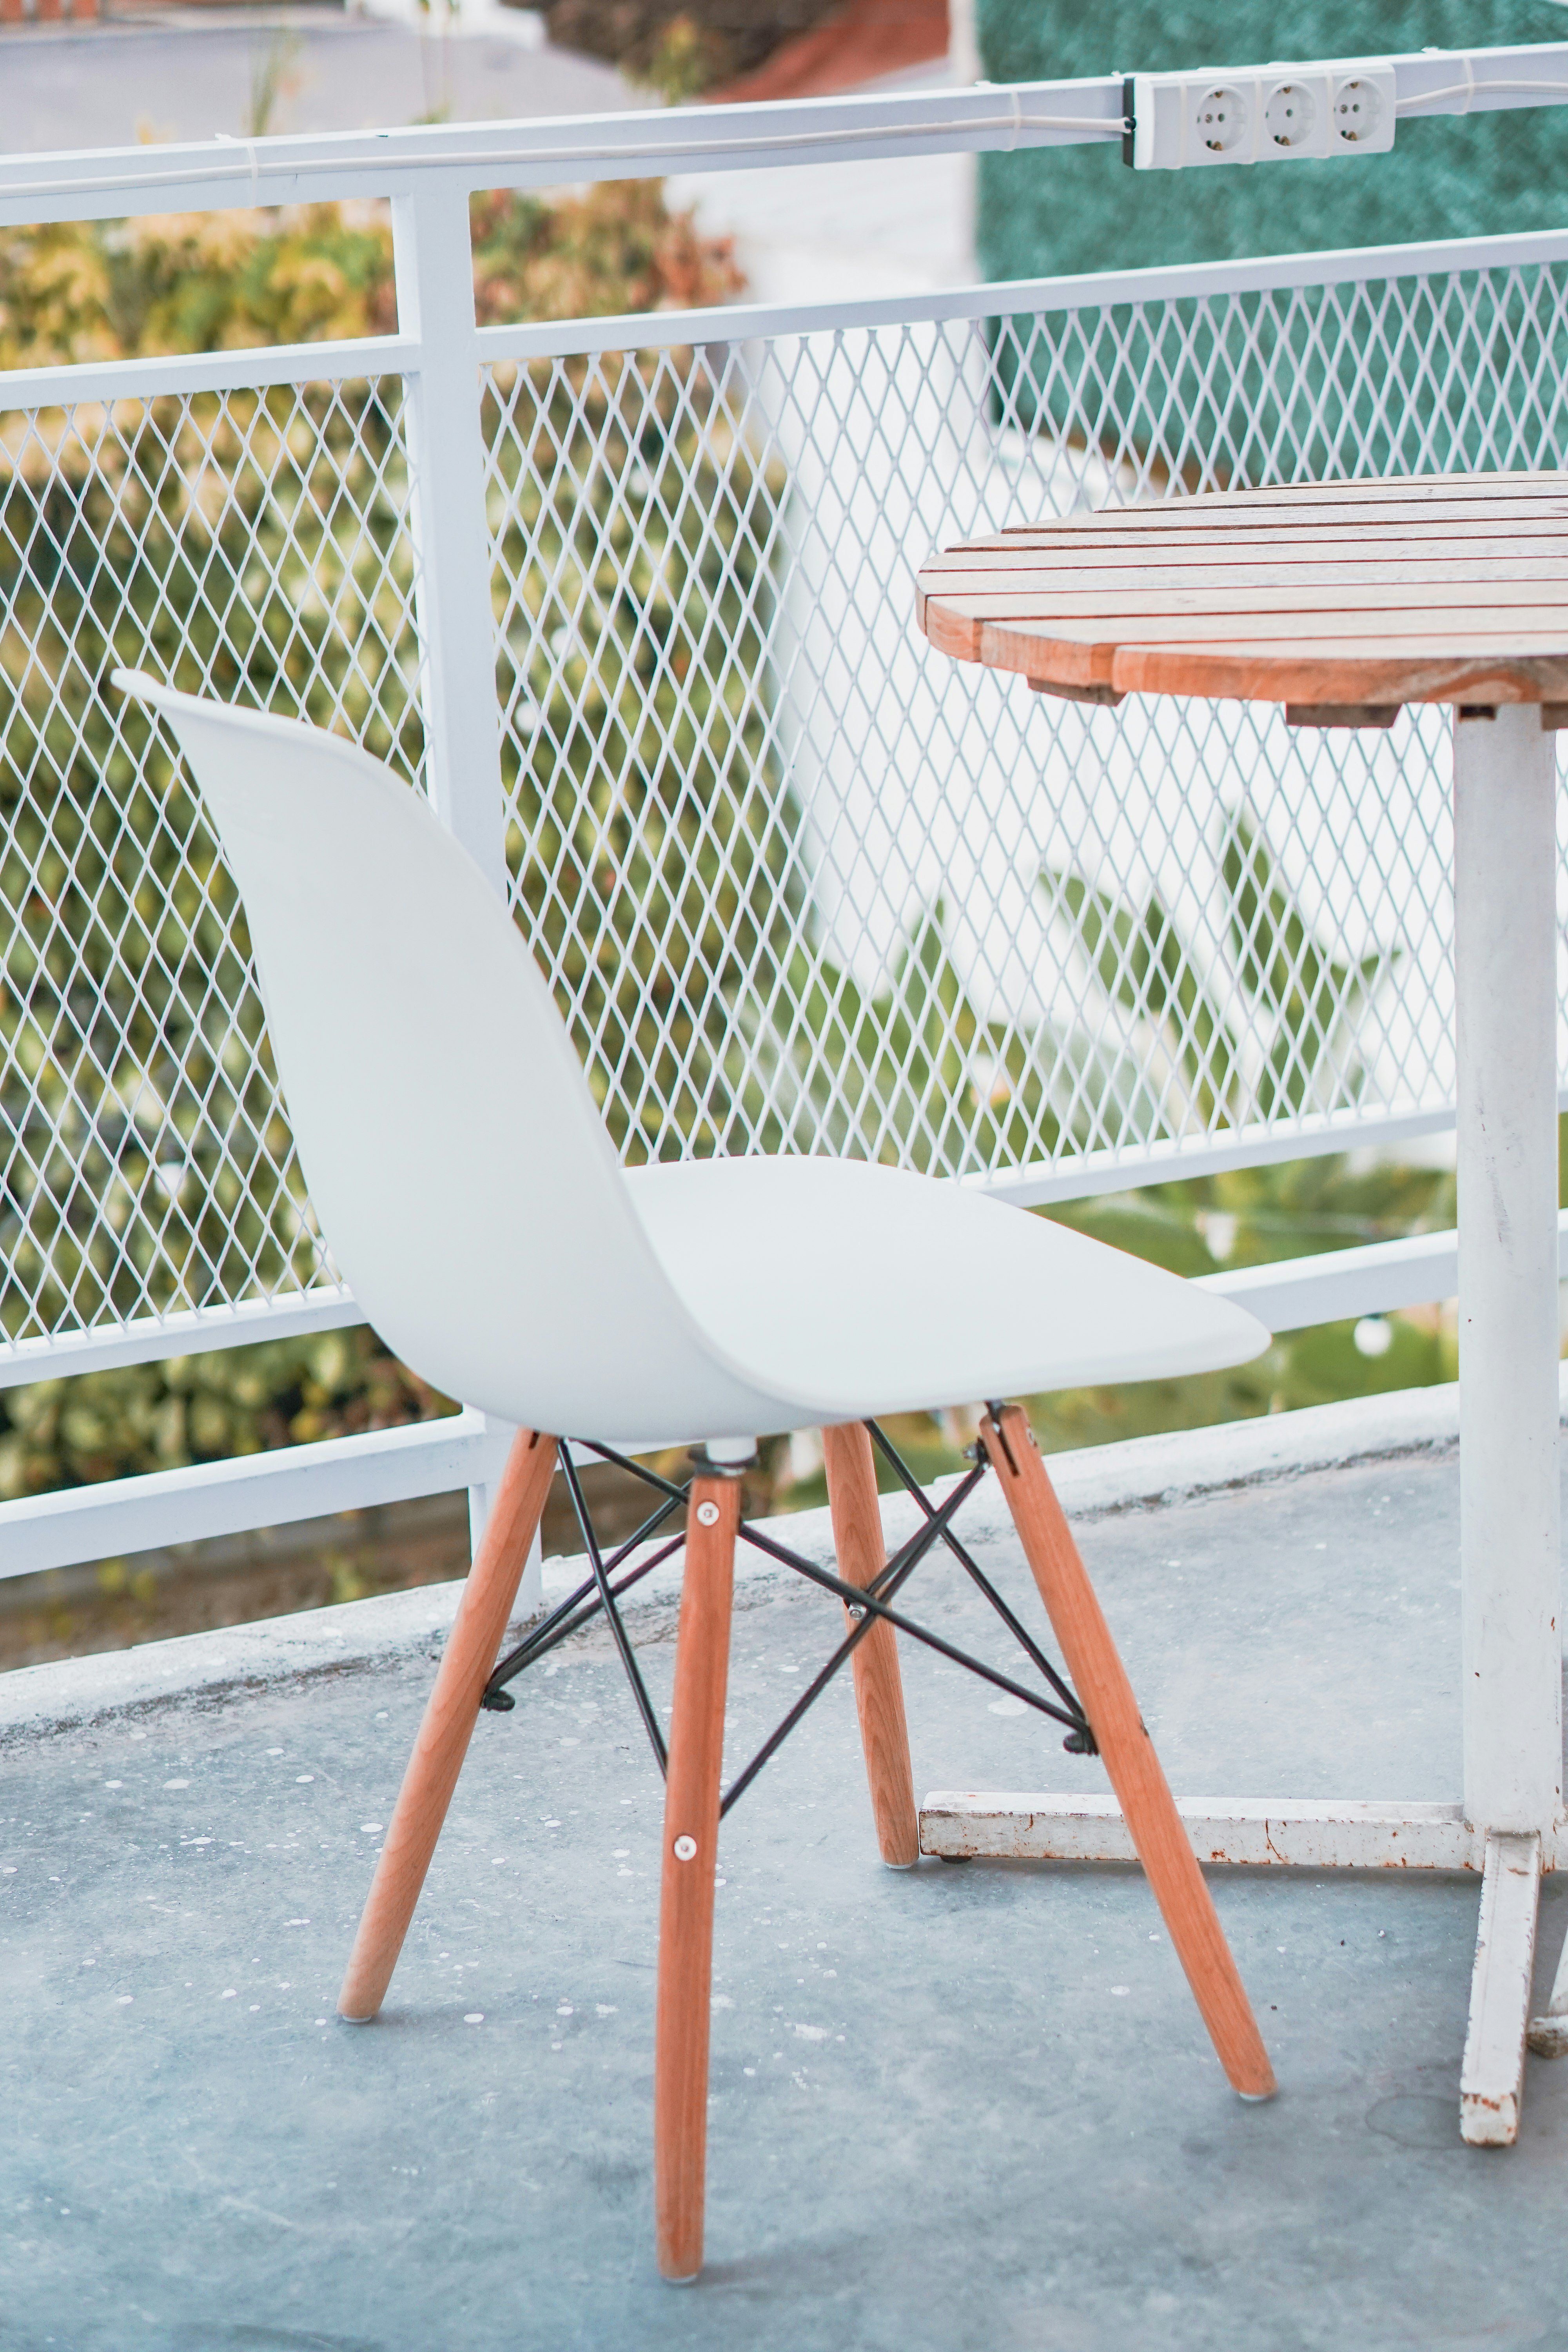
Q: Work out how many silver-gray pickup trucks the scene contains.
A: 0